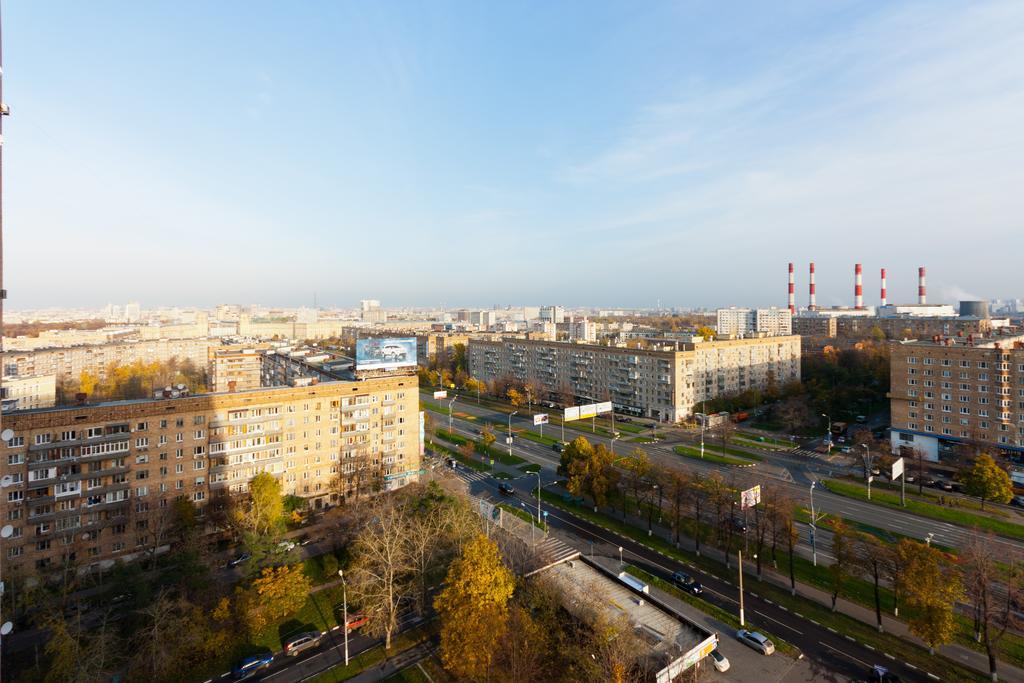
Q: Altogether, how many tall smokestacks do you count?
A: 5